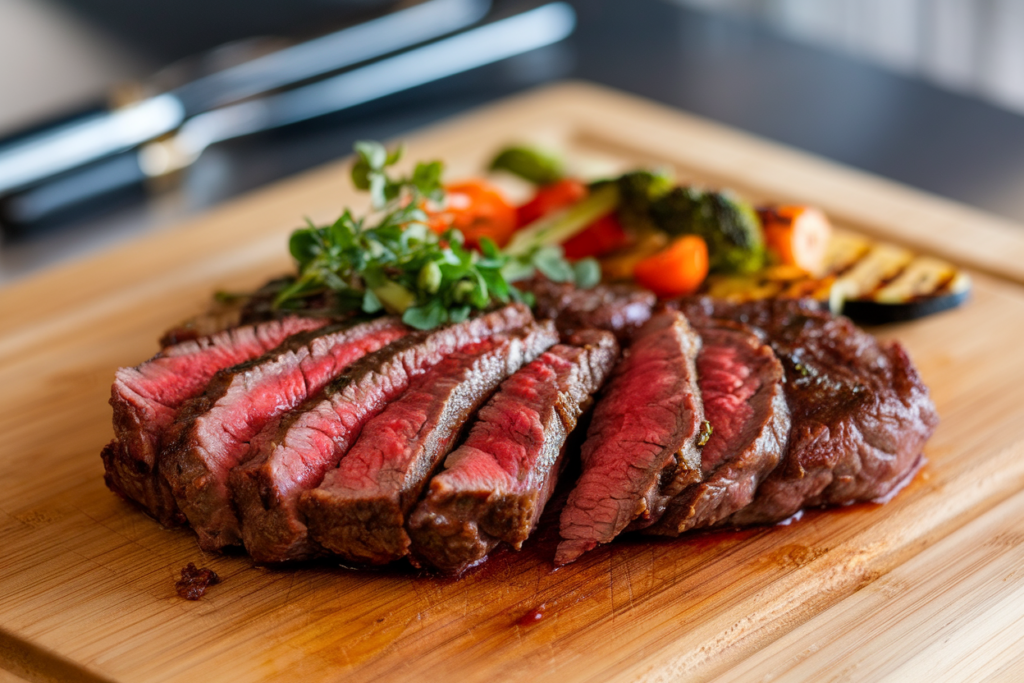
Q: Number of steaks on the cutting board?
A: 1